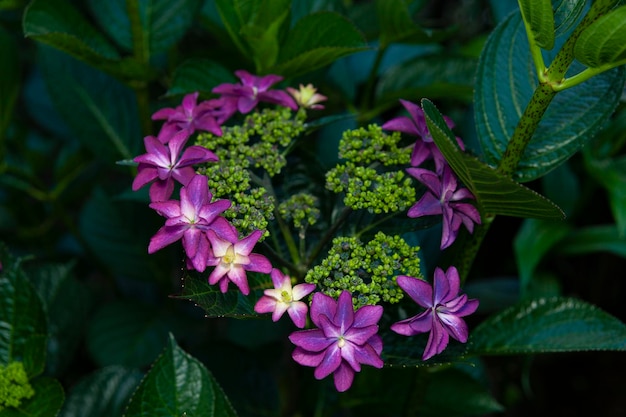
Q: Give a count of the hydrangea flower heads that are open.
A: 11